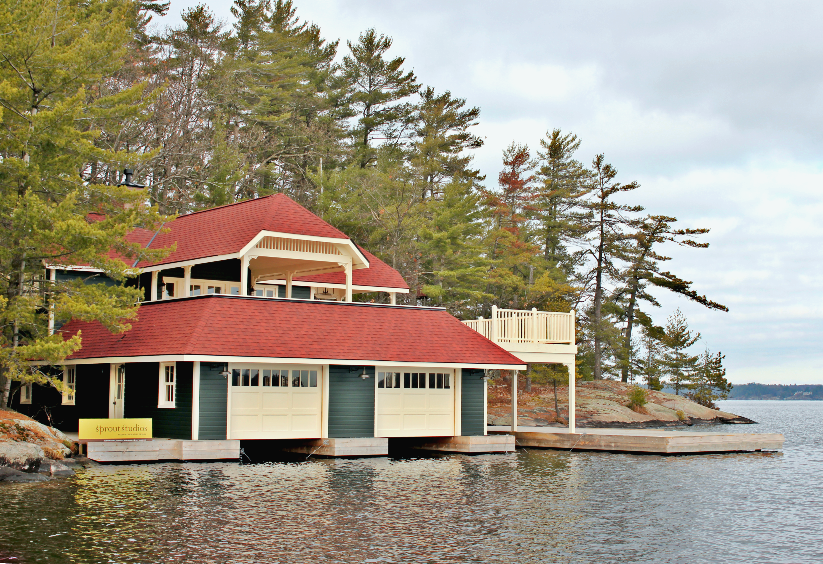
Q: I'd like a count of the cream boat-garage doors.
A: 2